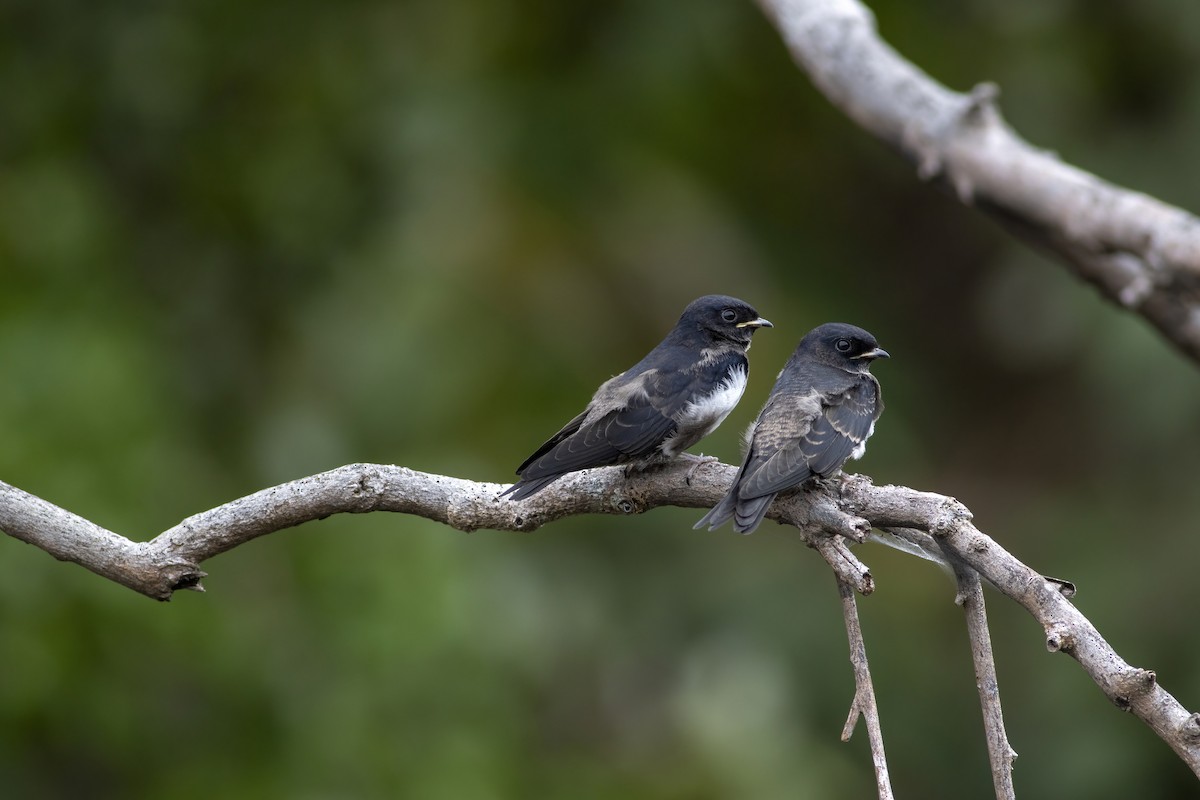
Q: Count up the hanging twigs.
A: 2